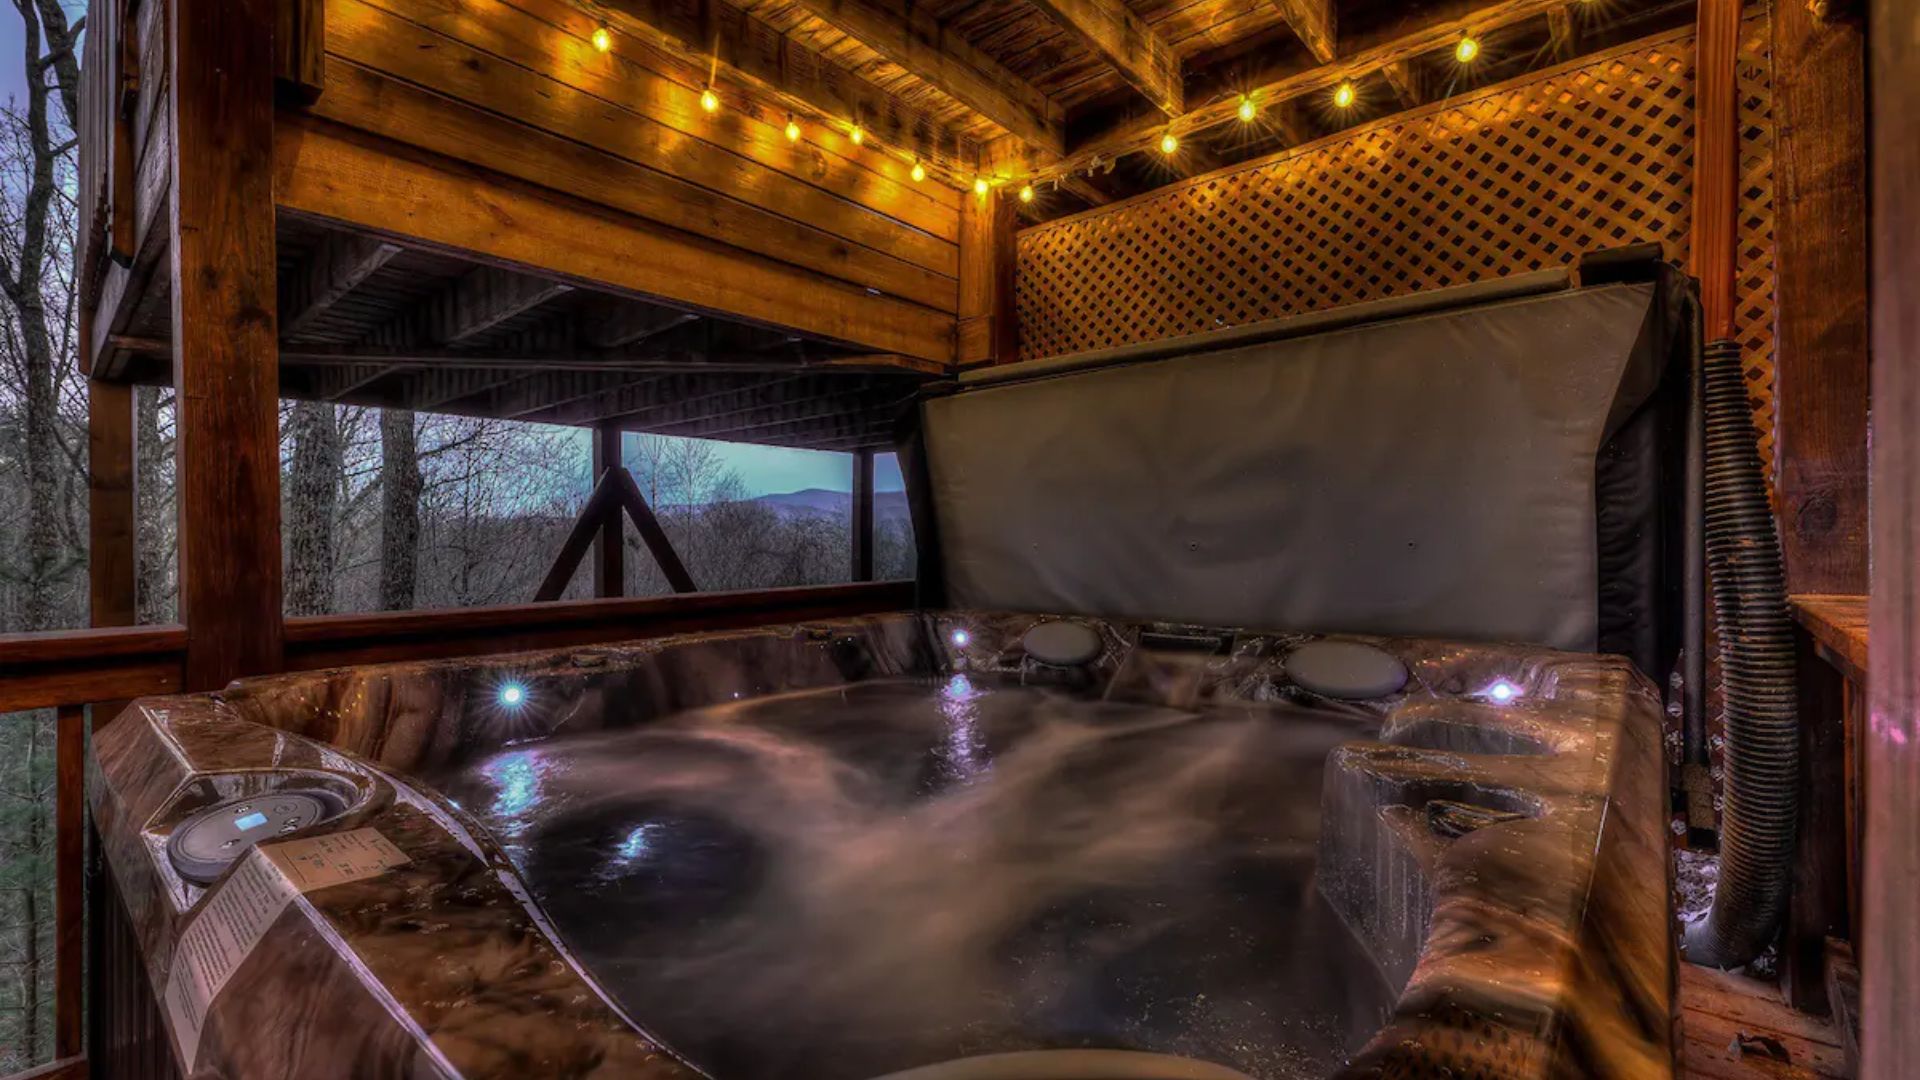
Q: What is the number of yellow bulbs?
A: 11